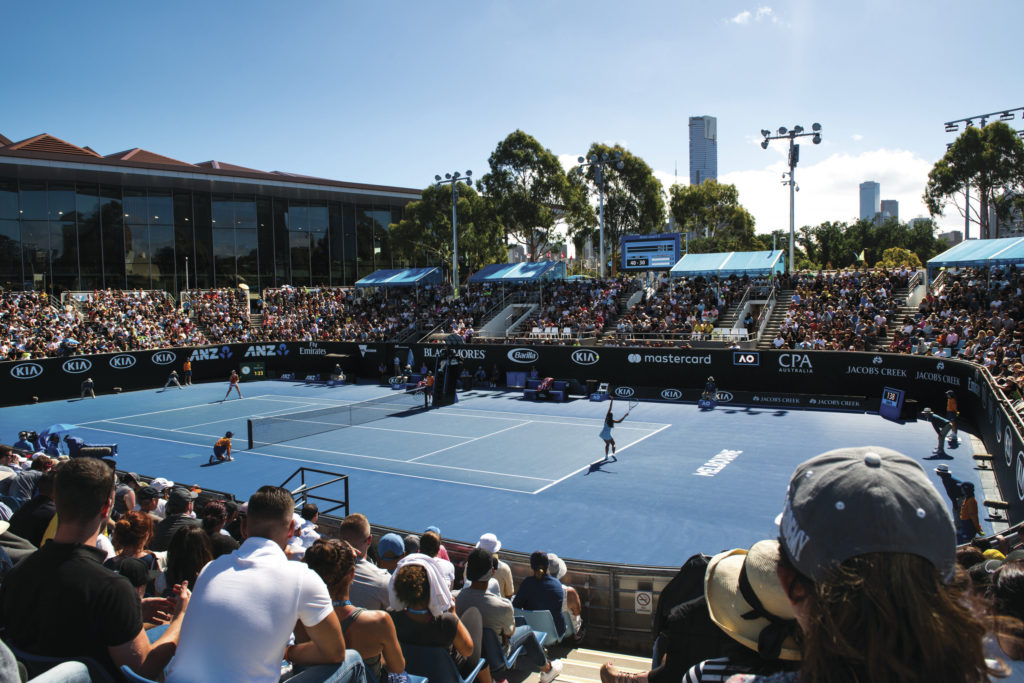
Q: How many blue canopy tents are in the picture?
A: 4